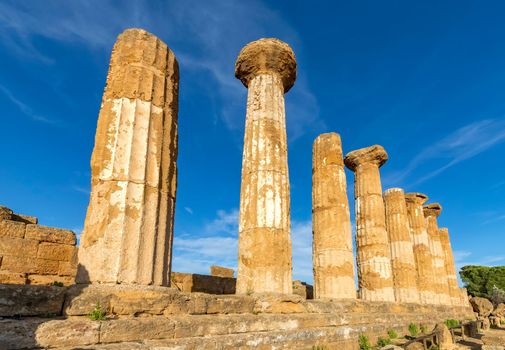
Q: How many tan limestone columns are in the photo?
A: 8